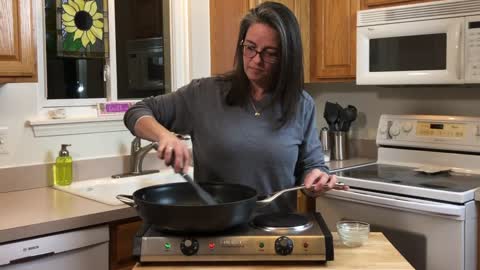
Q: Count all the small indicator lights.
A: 4